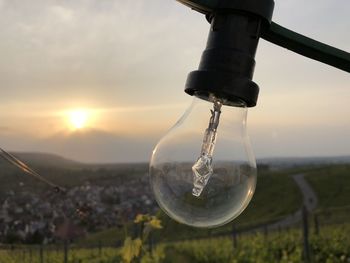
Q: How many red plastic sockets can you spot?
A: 0